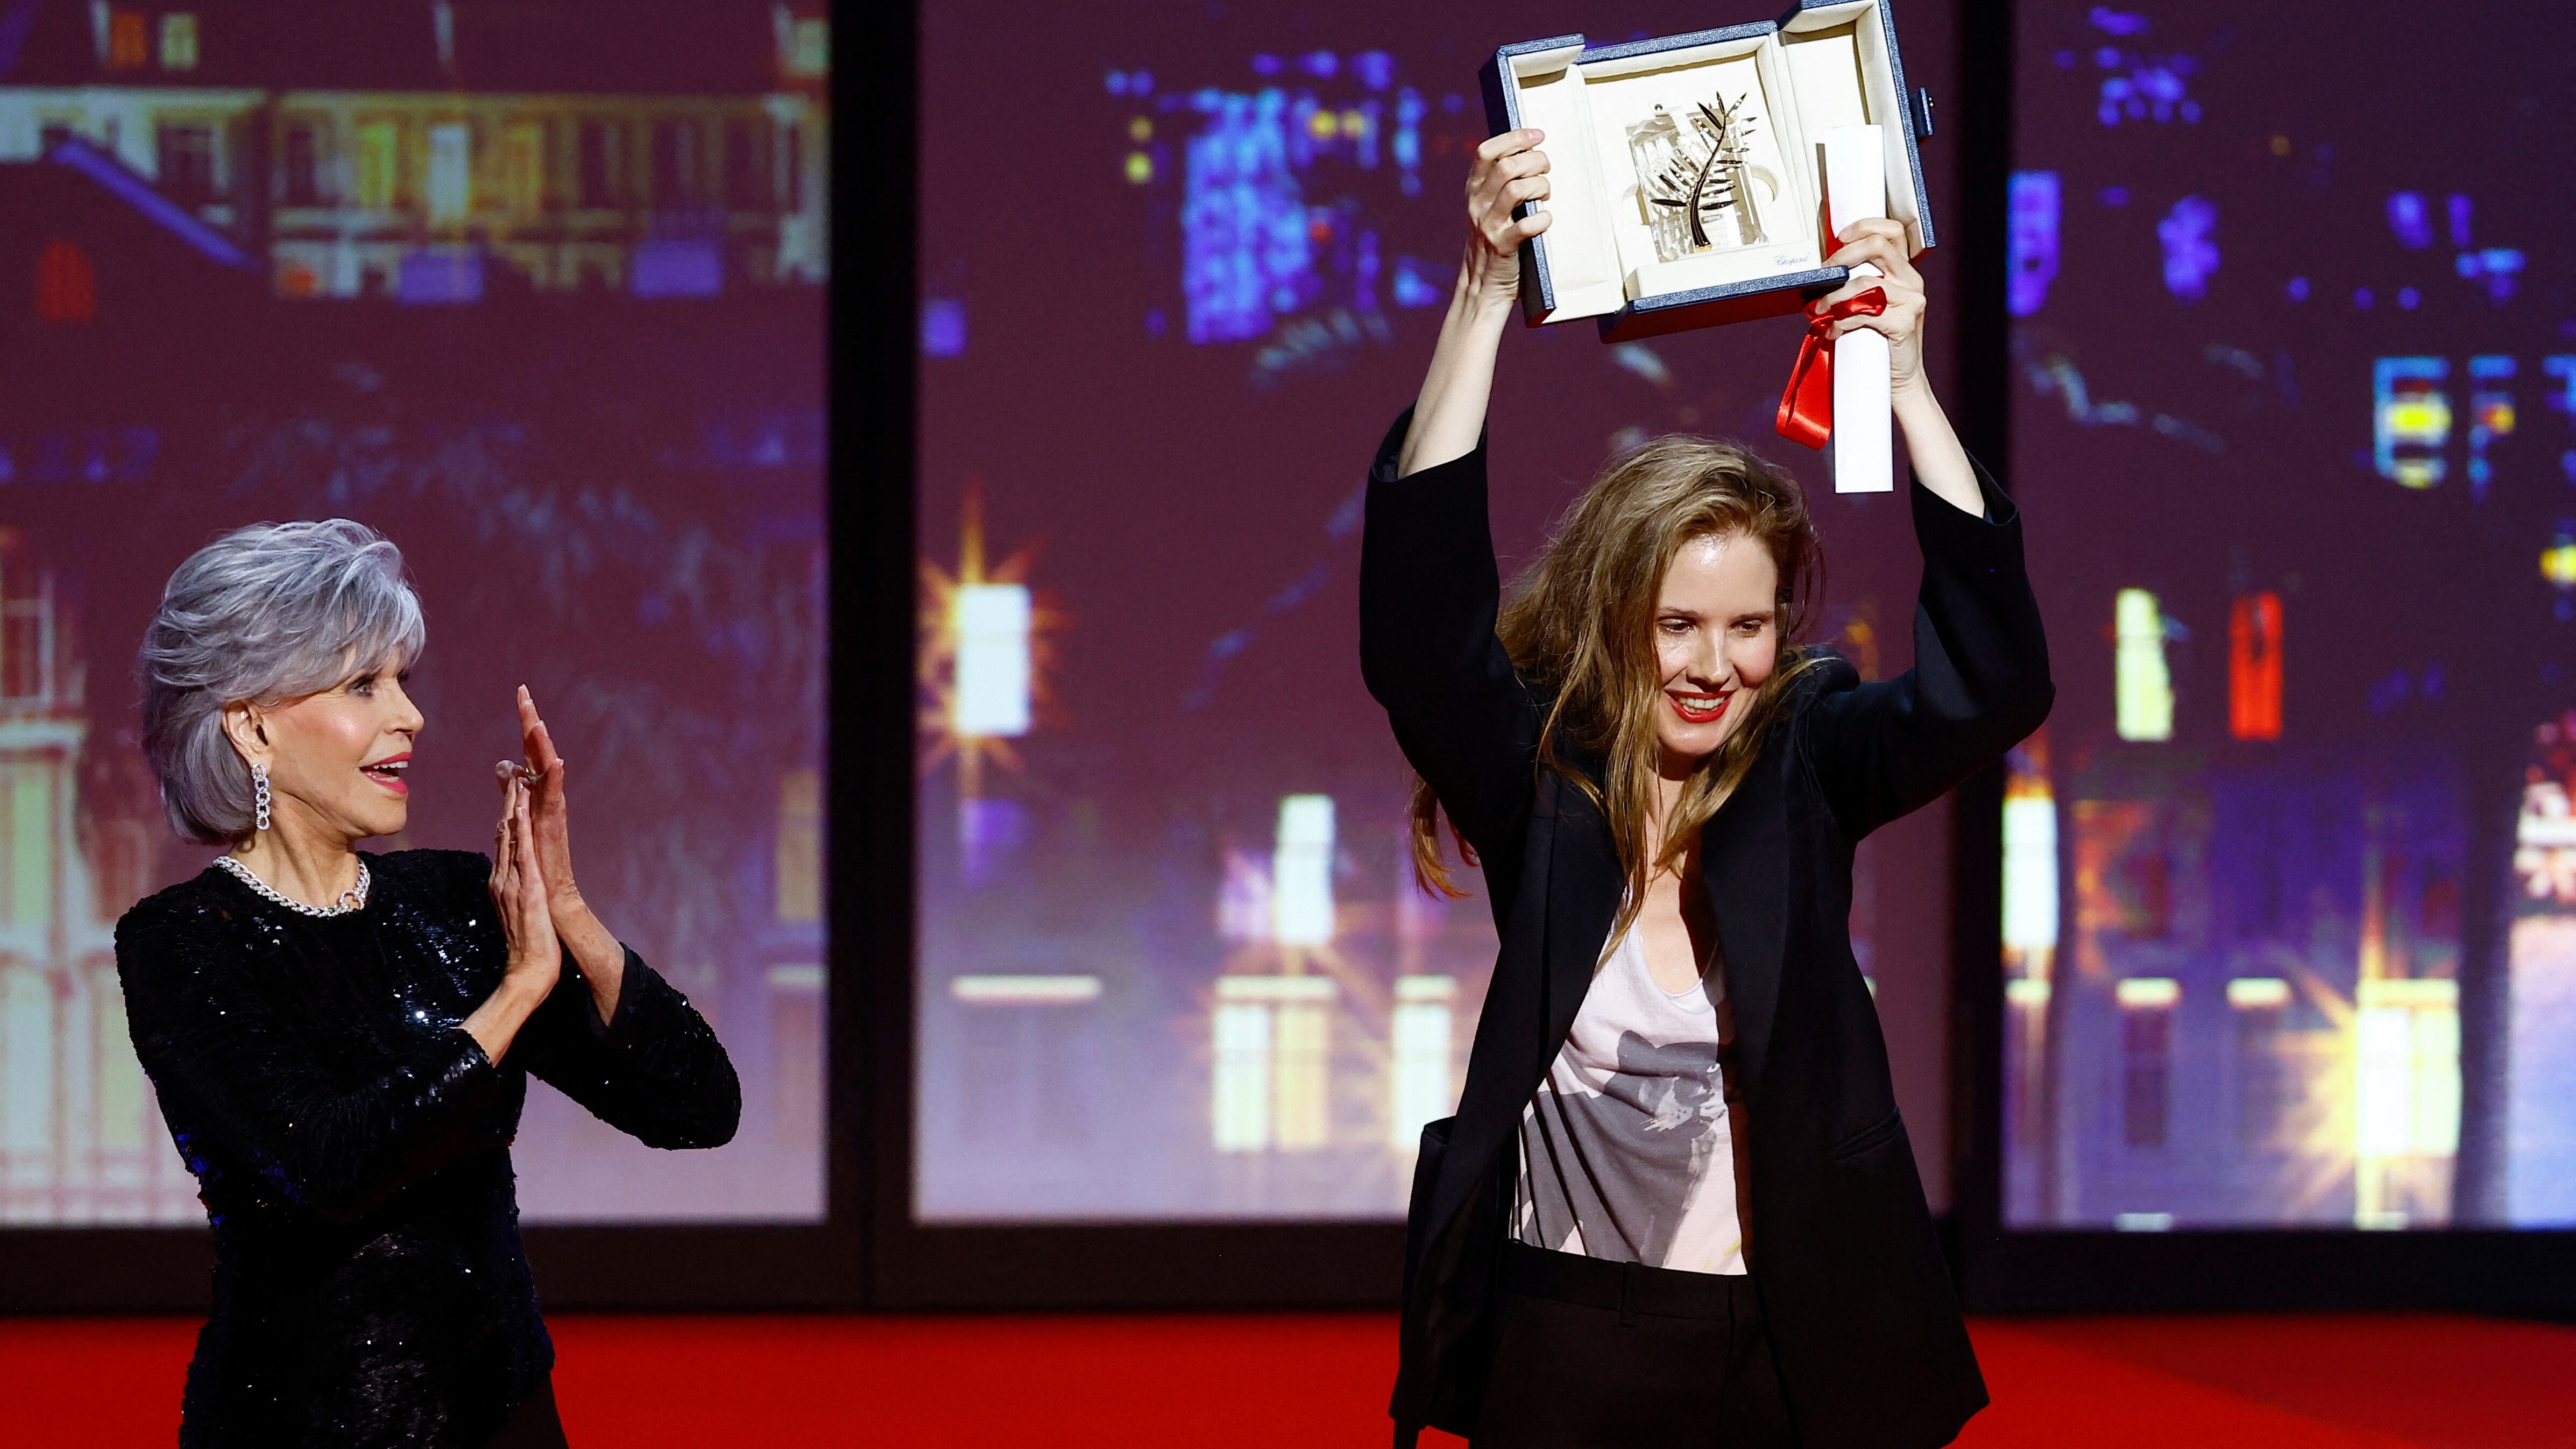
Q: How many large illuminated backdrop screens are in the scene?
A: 3